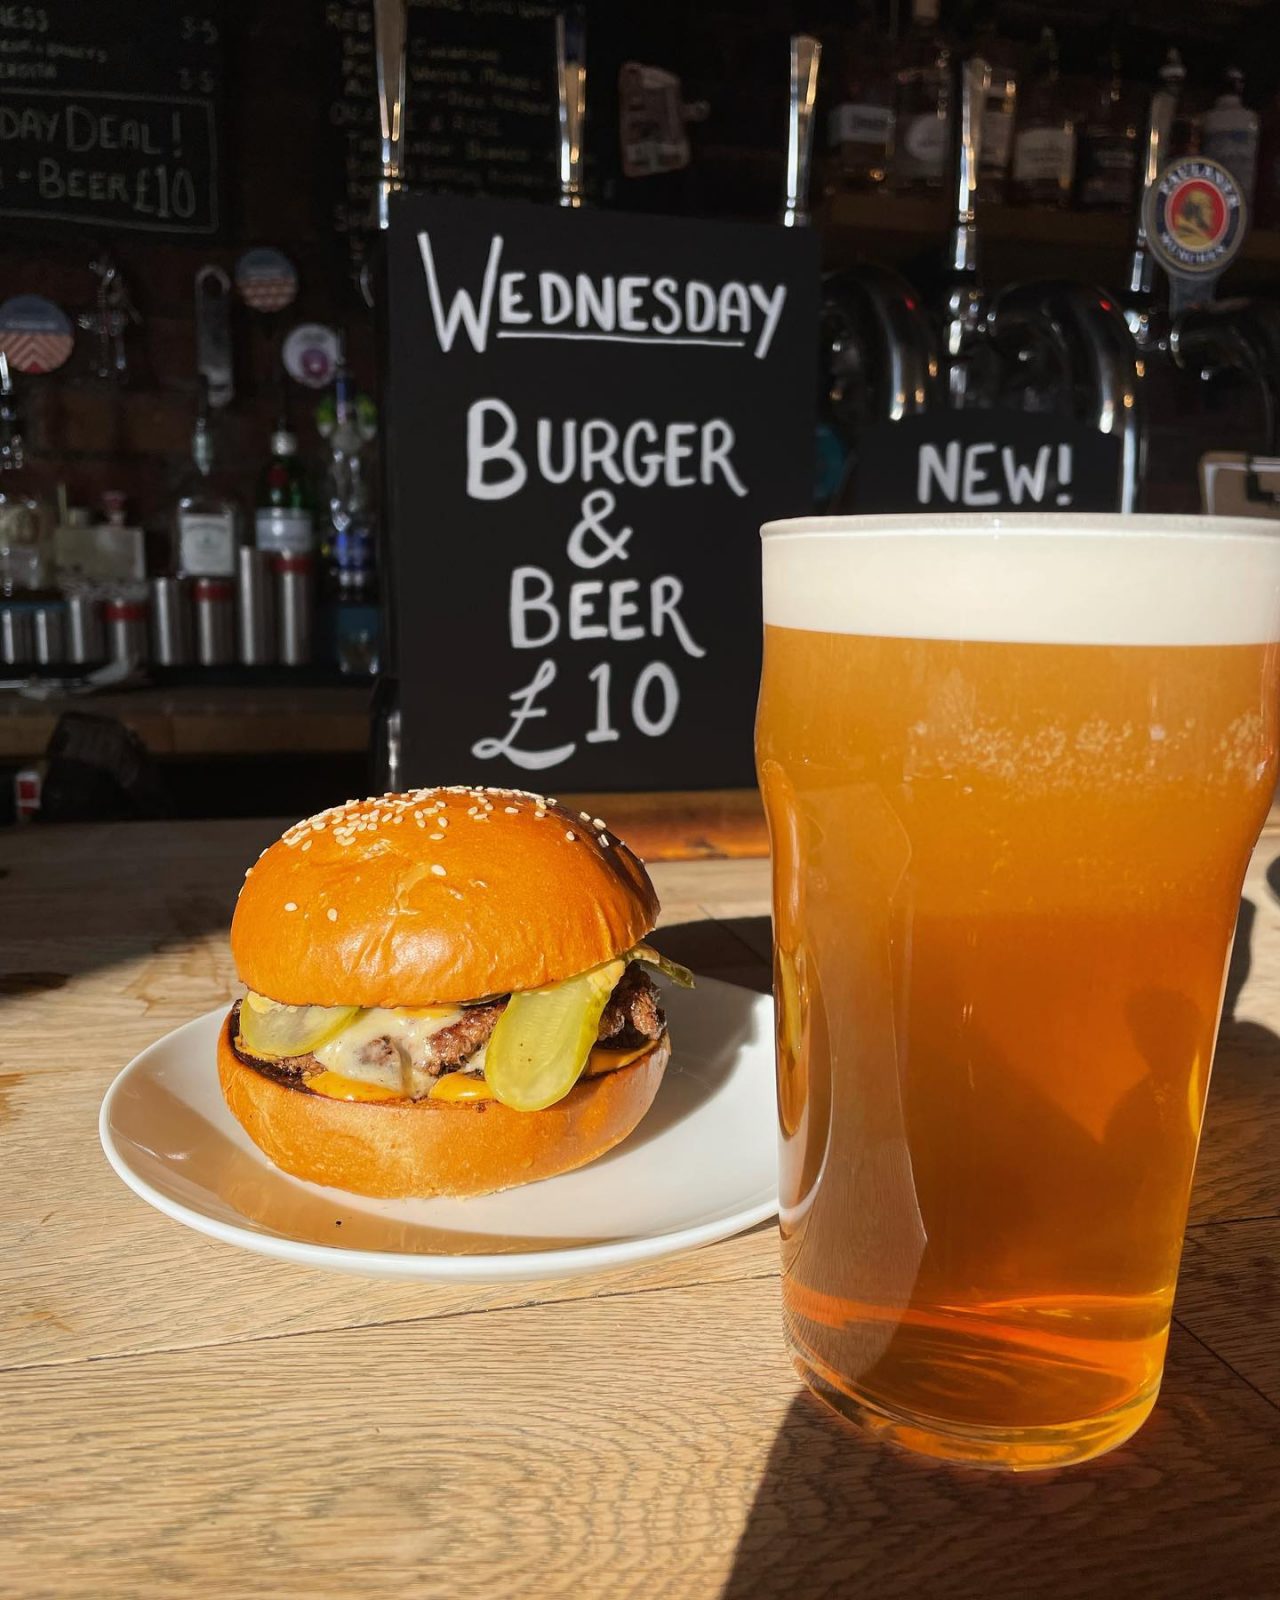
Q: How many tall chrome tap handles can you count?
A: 5